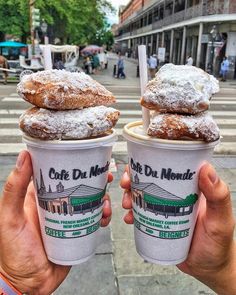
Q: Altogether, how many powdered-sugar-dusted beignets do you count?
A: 4